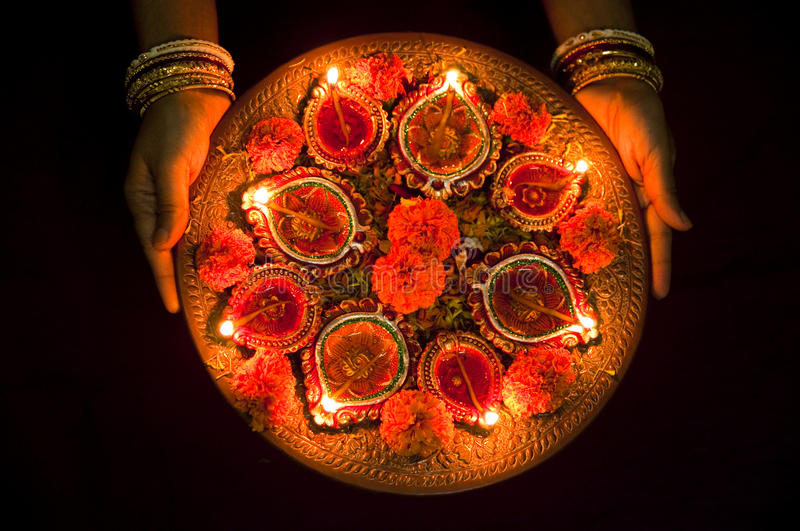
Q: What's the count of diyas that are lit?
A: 8